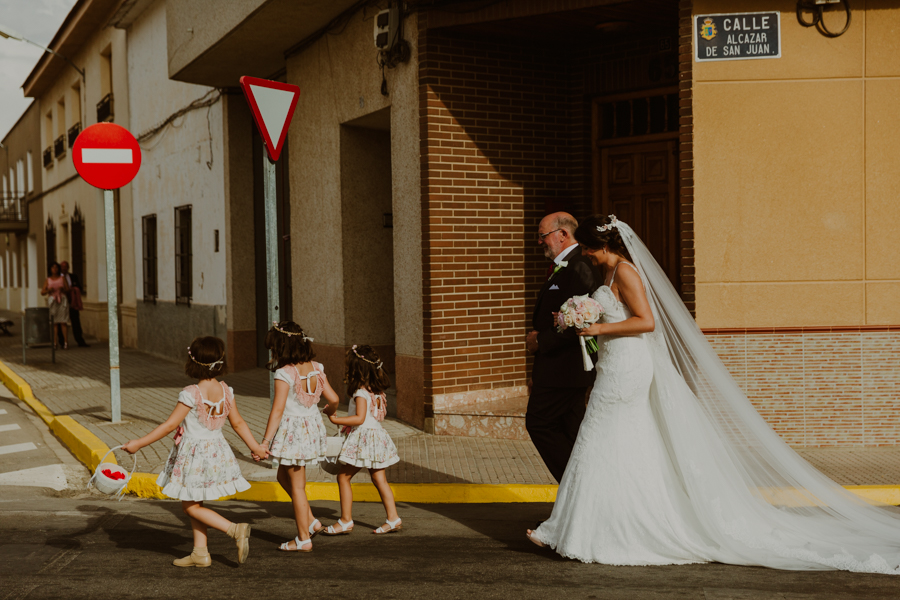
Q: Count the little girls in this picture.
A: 3